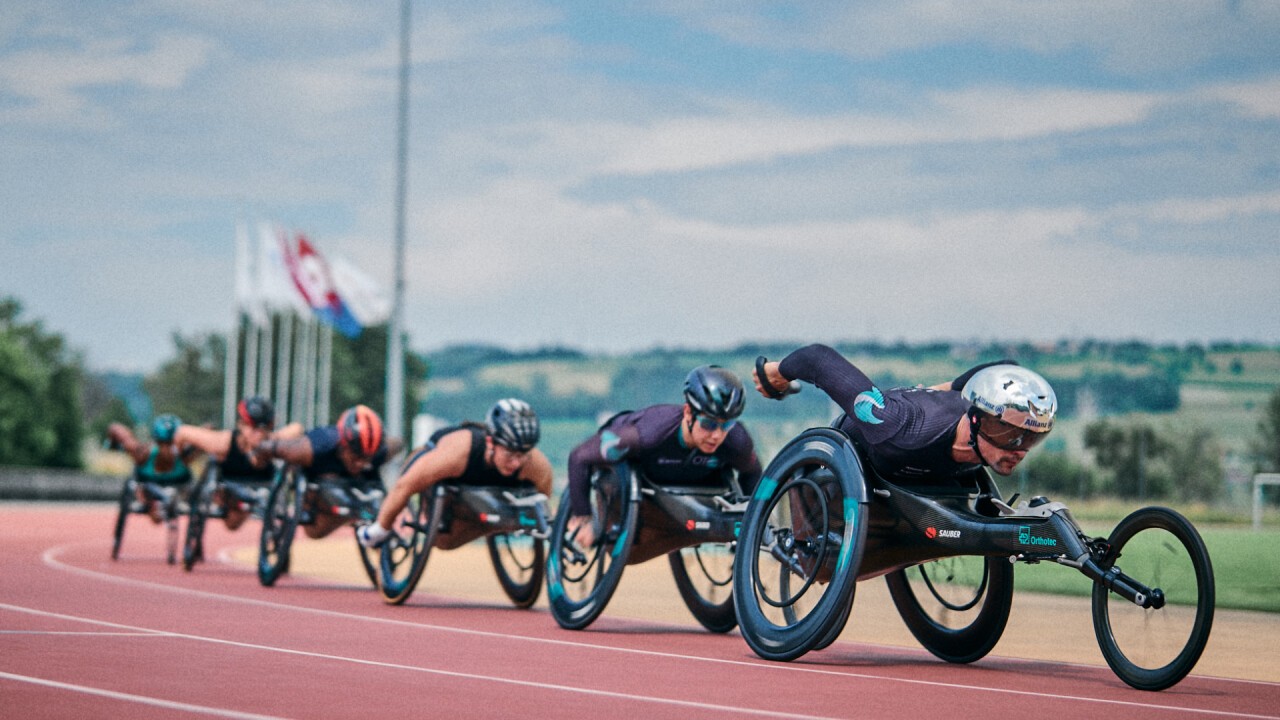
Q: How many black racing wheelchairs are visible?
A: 6